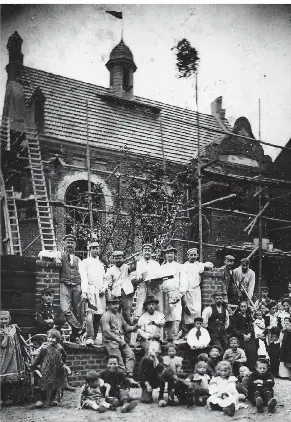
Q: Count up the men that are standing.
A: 8